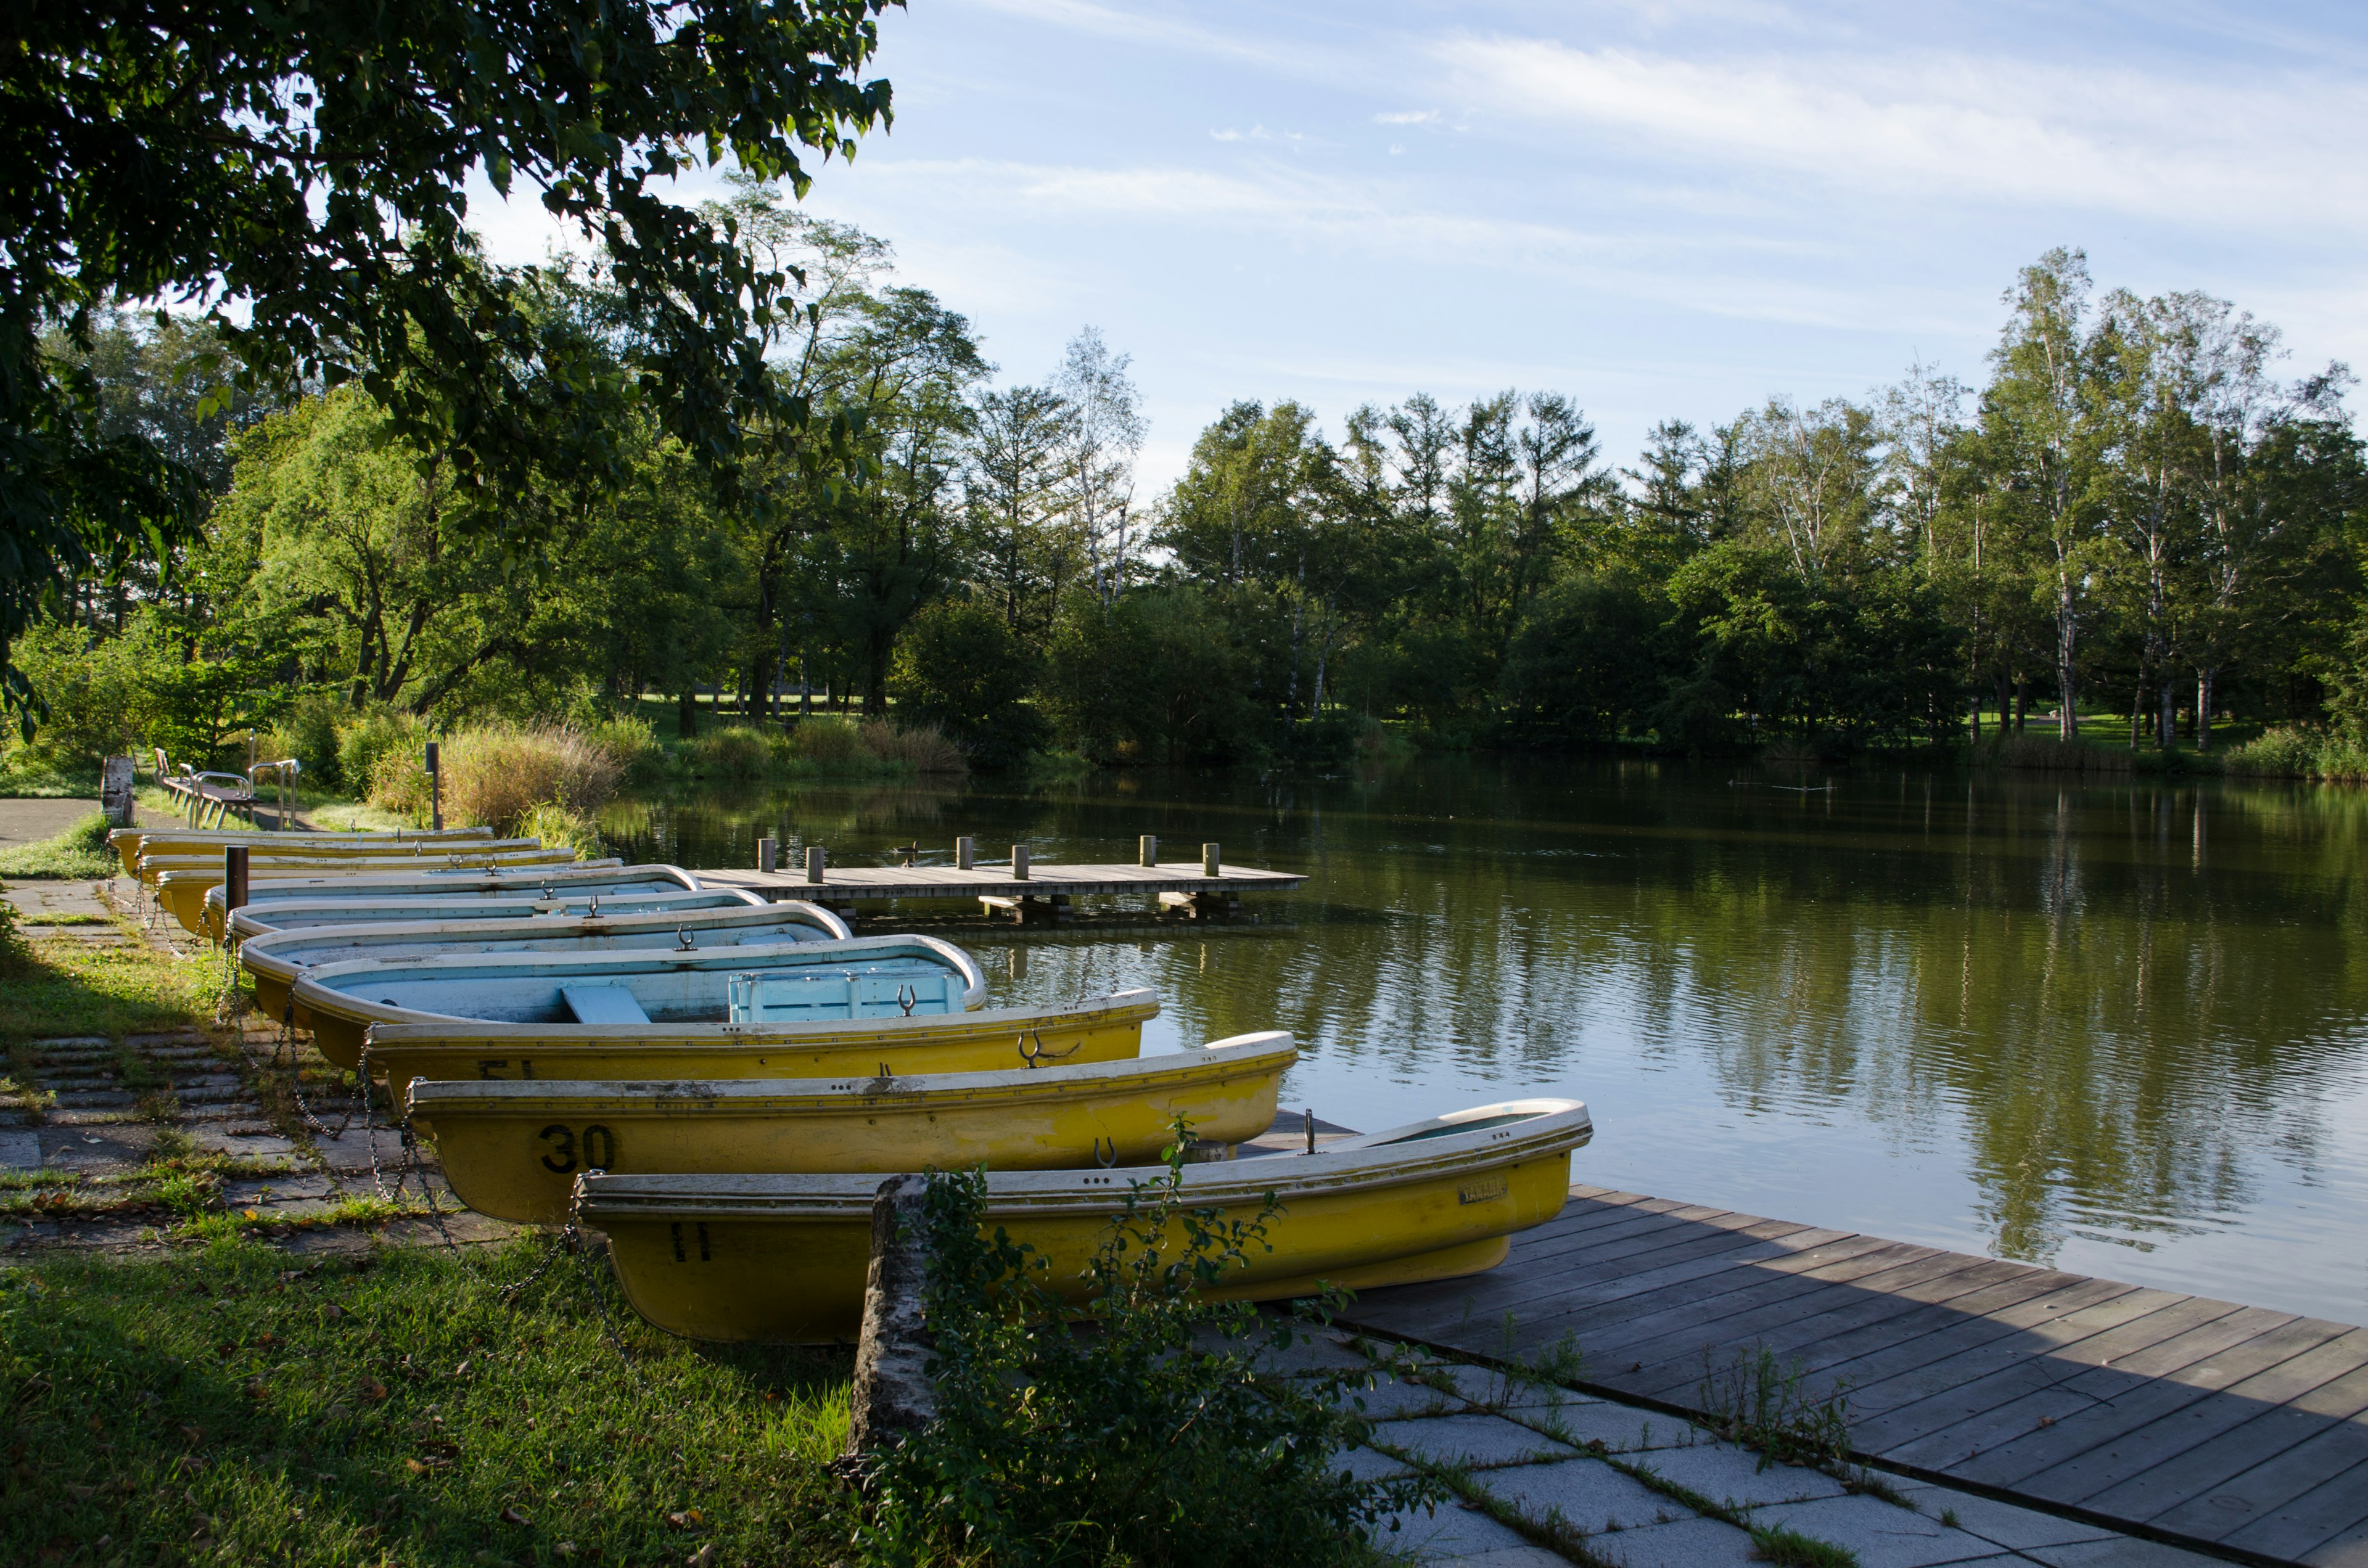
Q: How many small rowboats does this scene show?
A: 11